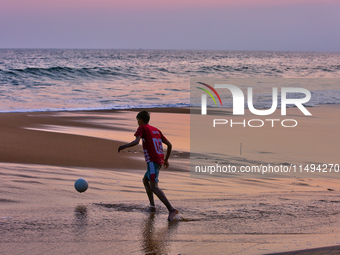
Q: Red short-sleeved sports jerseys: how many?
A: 1